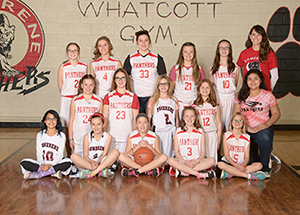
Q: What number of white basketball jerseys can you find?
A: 14